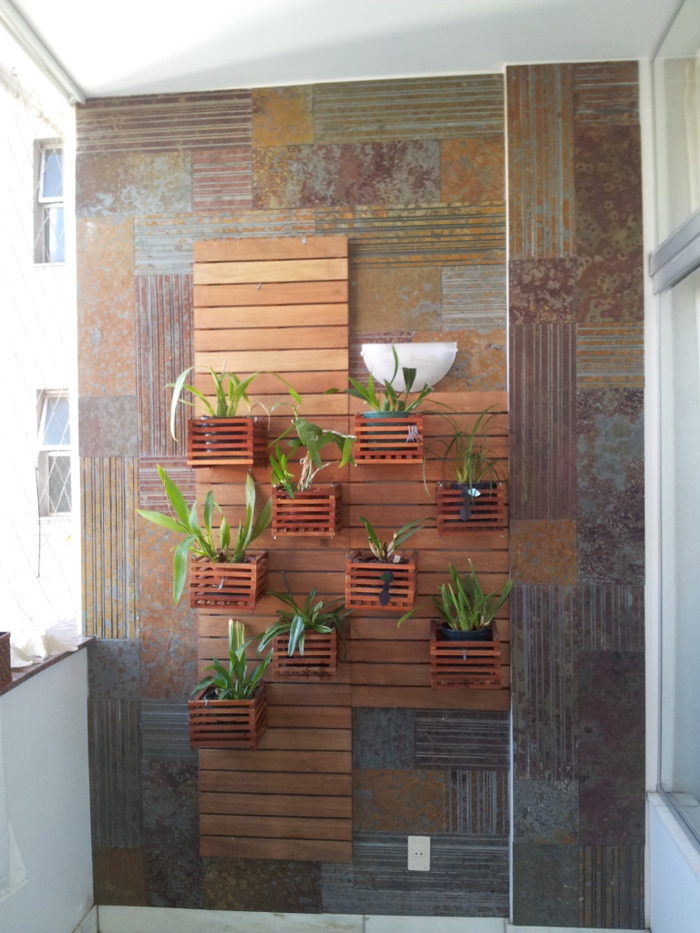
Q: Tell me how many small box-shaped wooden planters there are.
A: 9